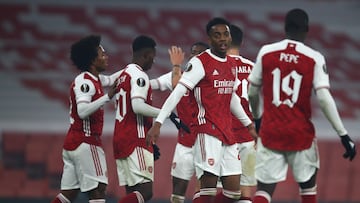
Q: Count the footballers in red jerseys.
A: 6